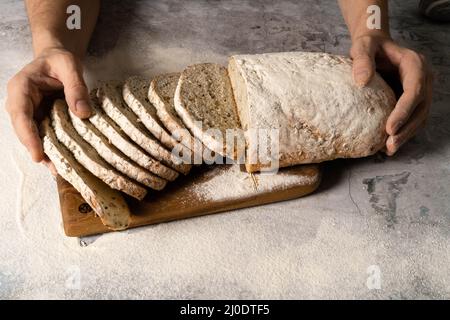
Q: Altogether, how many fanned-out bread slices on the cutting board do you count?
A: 8